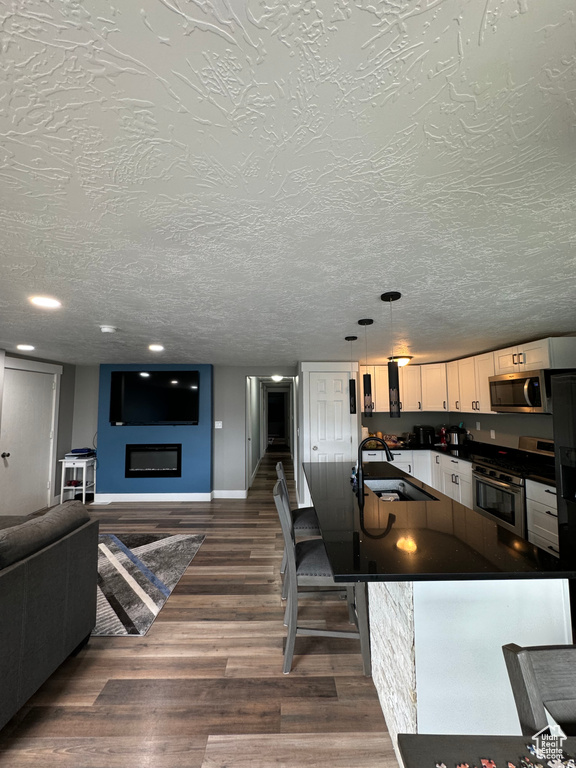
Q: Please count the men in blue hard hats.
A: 0